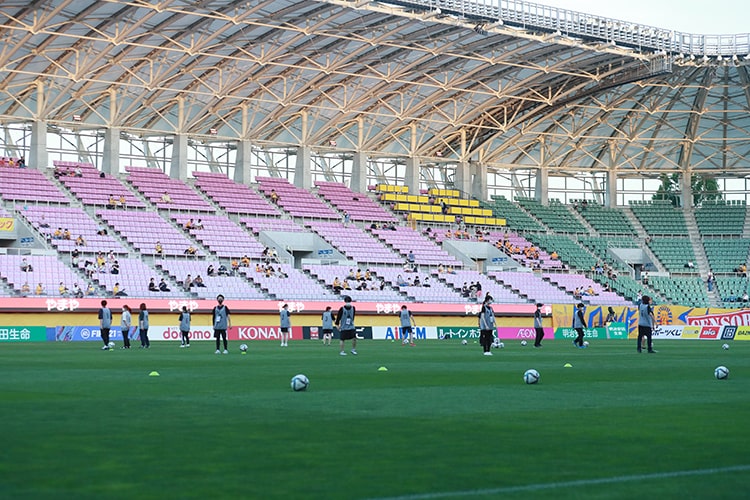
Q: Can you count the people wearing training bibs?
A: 13